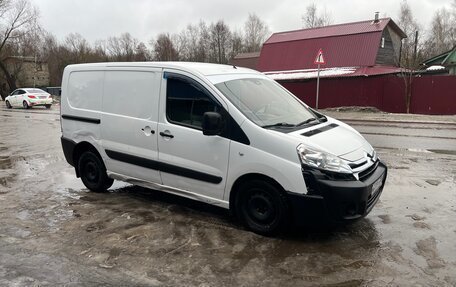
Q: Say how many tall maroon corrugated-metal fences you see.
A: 1